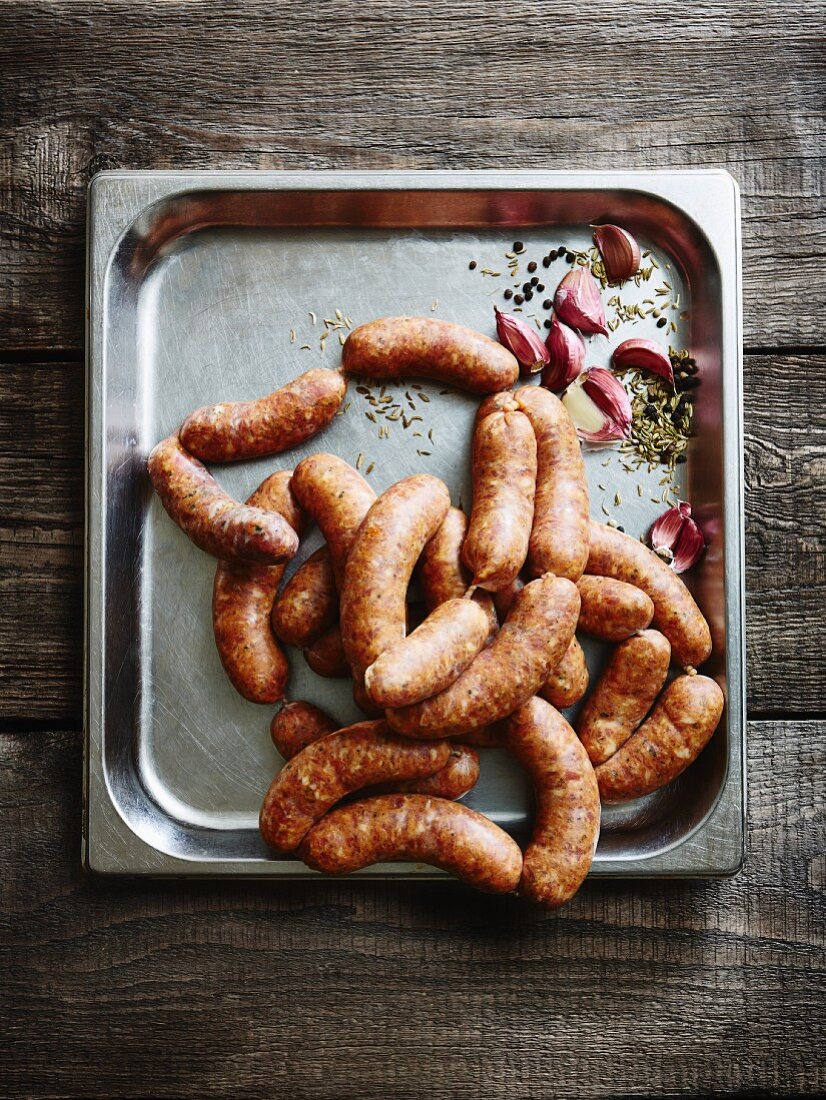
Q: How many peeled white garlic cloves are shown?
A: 1